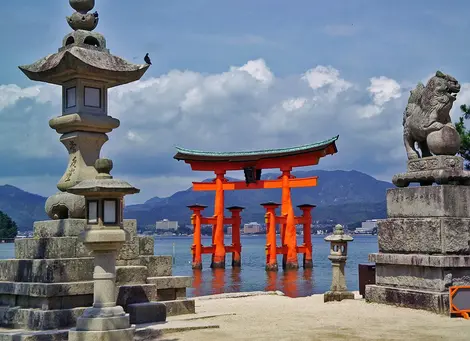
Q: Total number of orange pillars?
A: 6